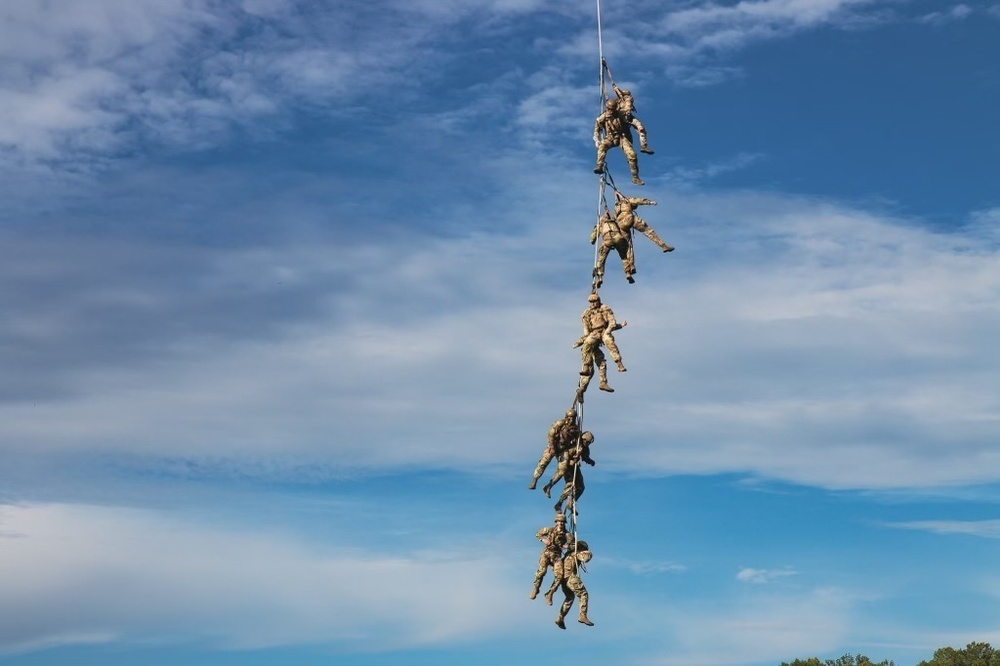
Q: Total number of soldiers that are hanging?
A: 10